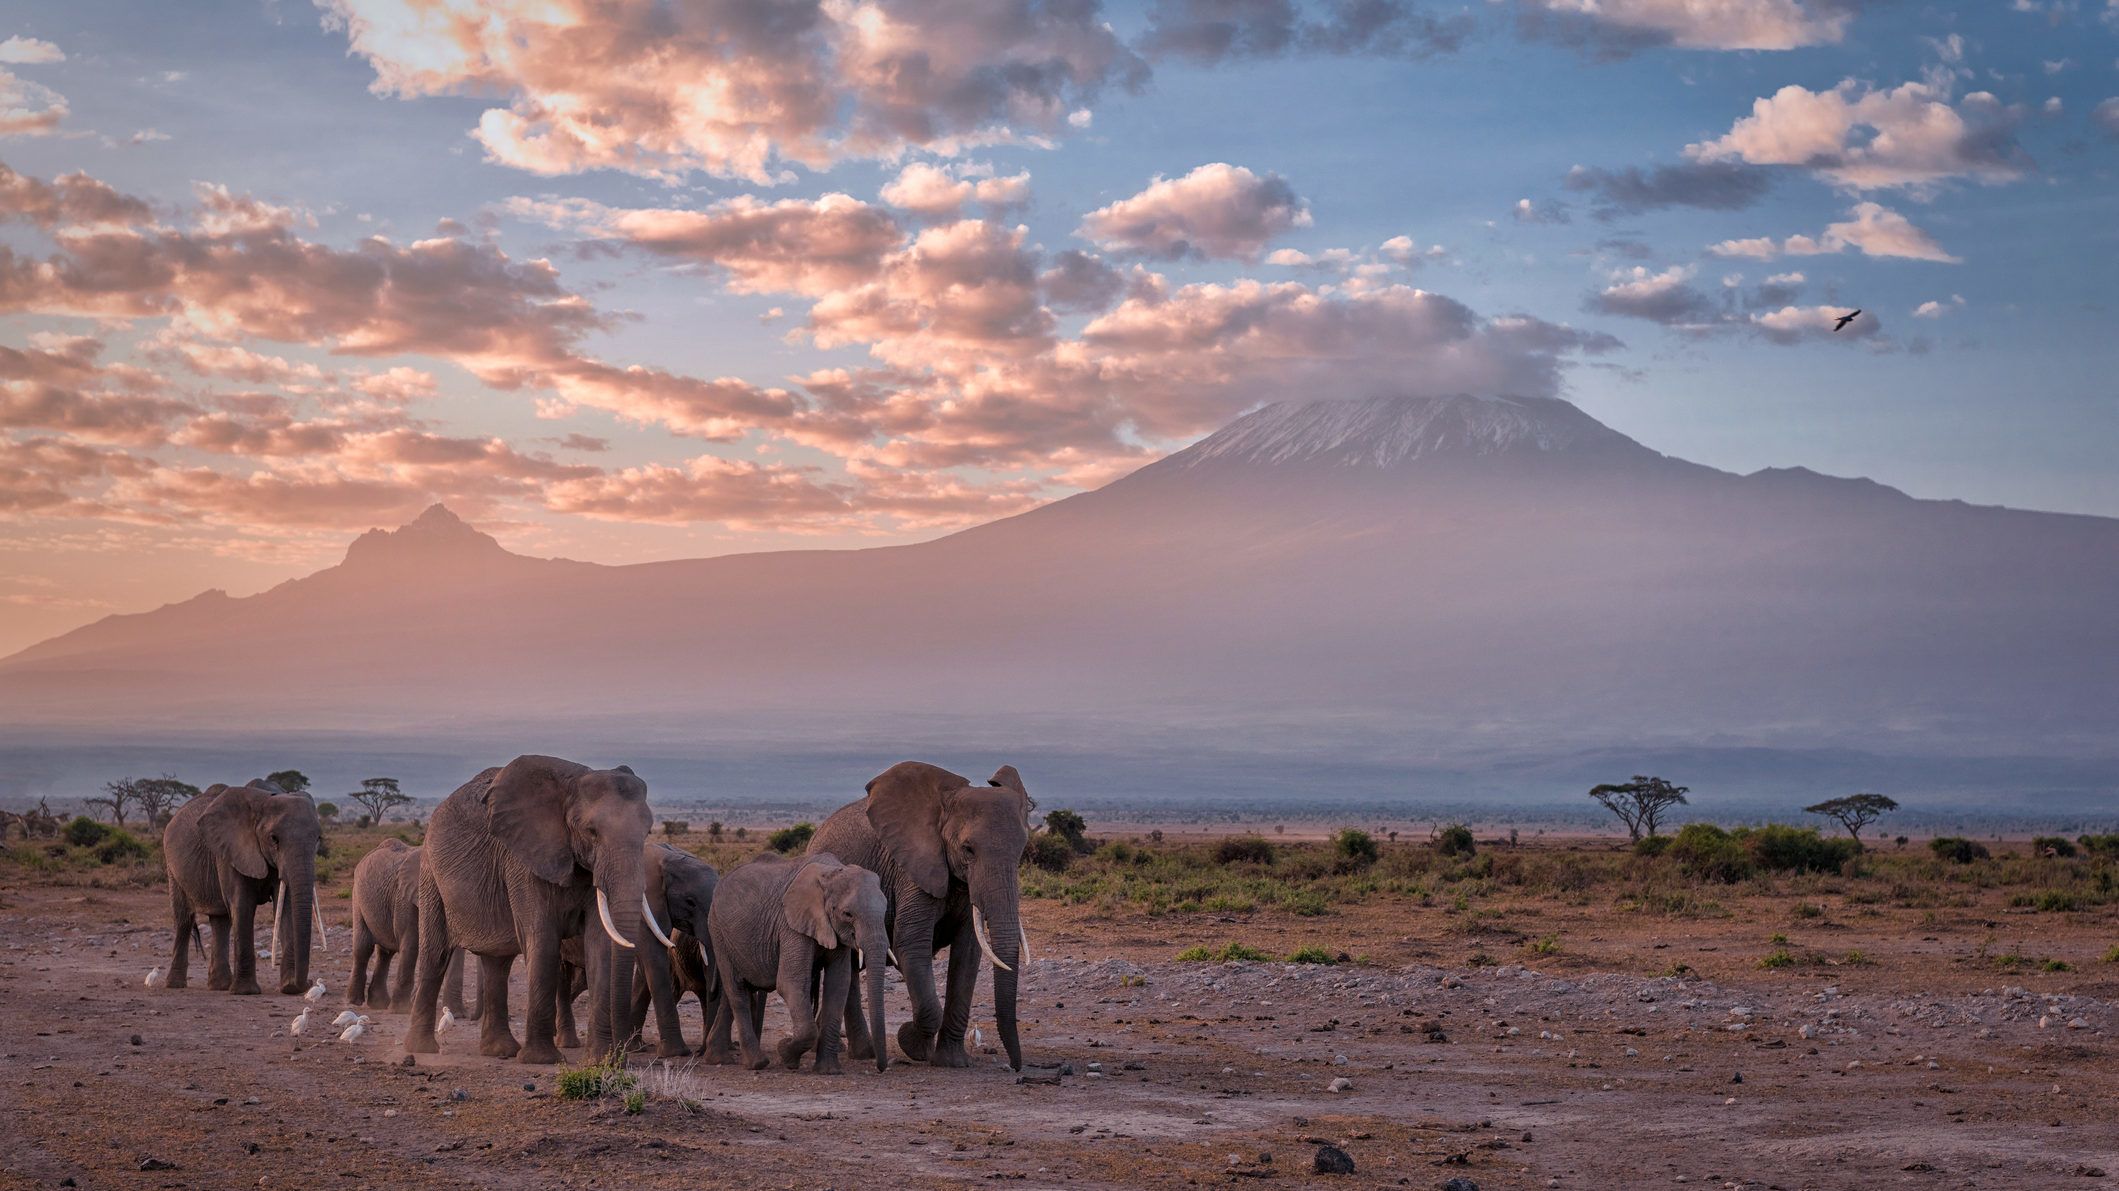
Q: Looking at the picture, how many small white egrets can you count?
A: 7